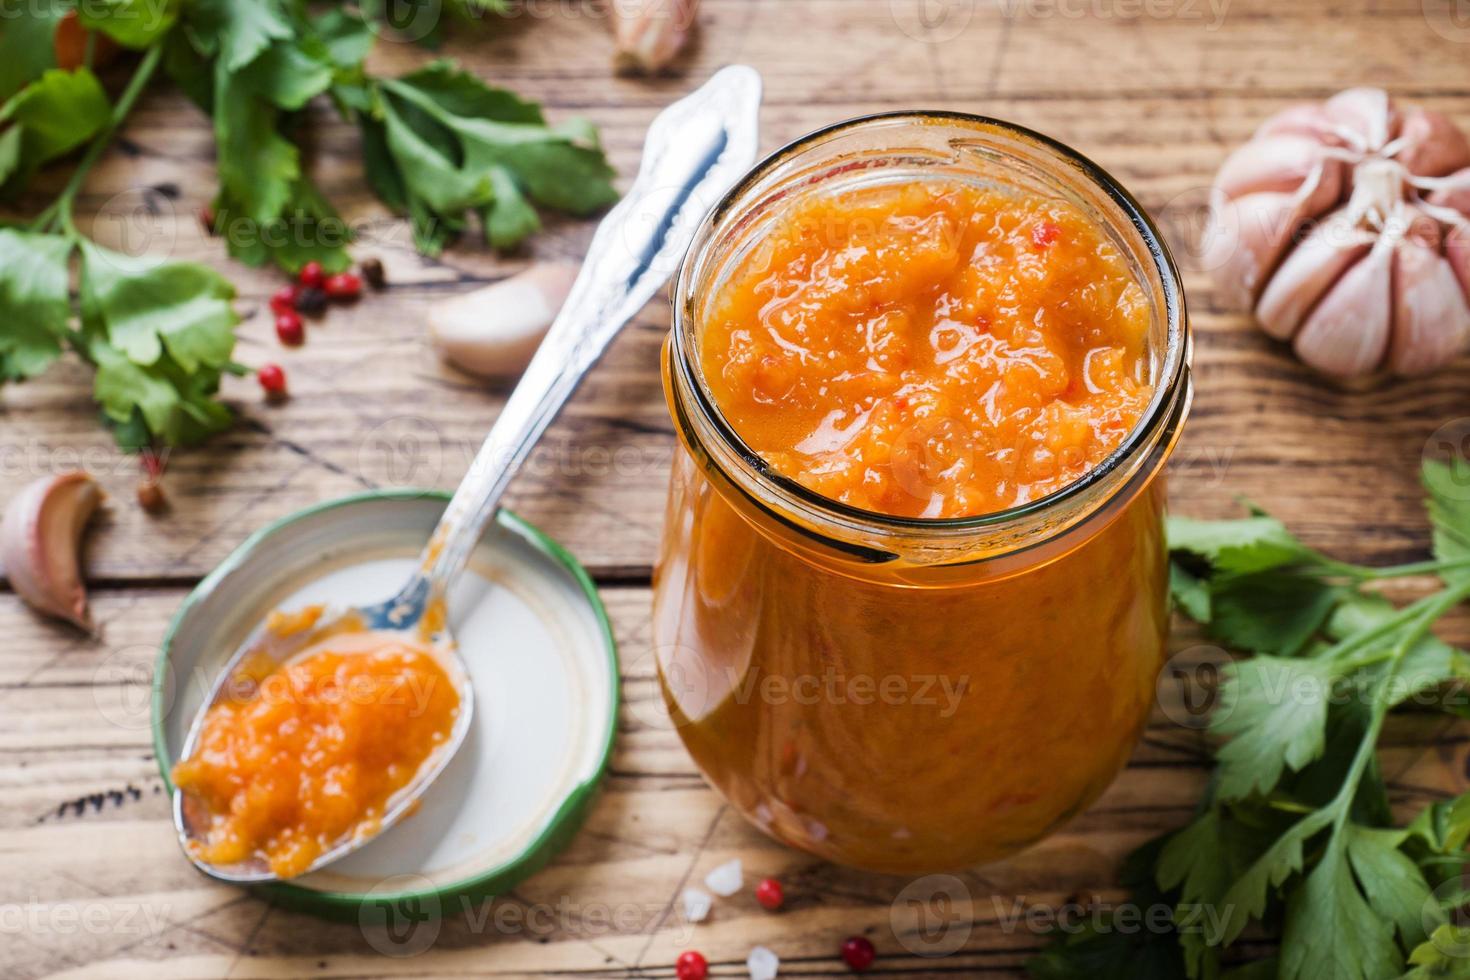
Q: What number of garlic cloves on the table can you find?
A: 3